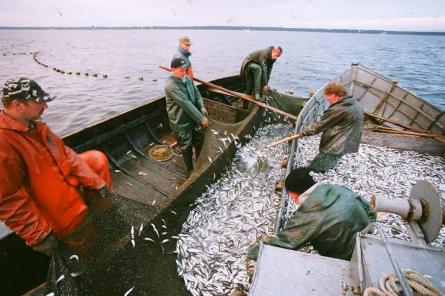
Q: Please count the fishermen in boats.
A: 6